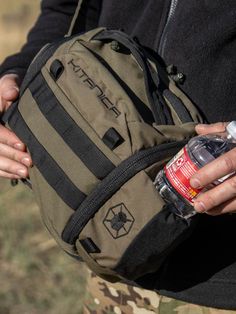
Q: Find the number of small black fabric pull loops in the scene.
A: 3